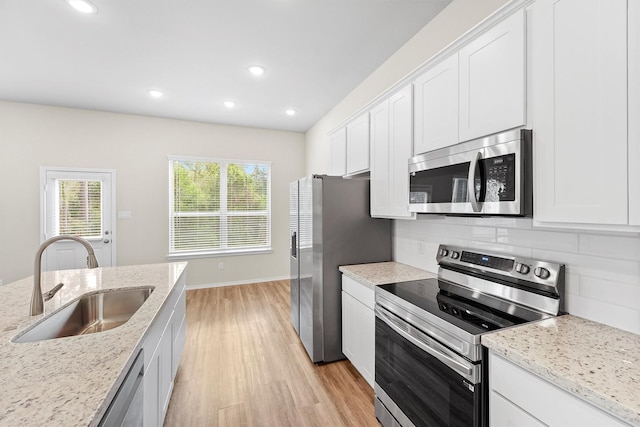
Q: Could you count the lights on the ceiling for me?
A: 5